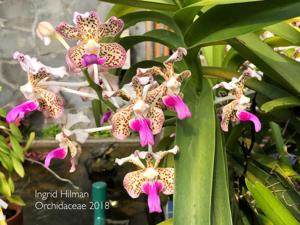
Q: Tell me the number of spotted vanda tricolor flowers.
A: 7